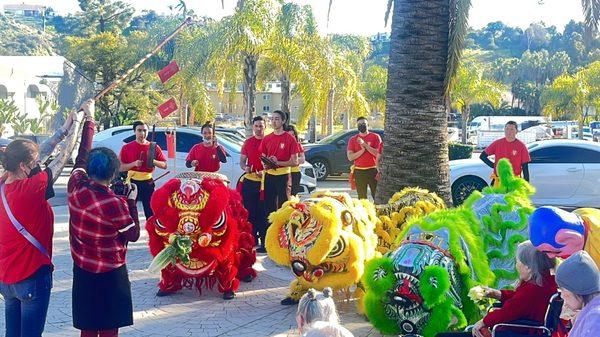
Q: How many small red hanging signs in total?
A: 2